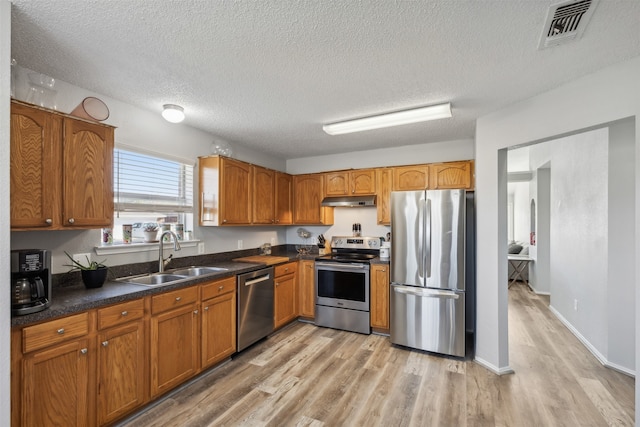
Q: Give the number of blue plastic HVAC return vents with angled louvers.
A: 0